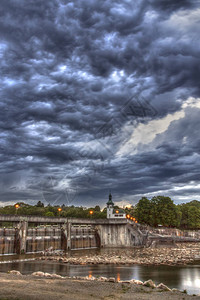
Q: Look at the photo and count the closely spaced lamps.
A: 4